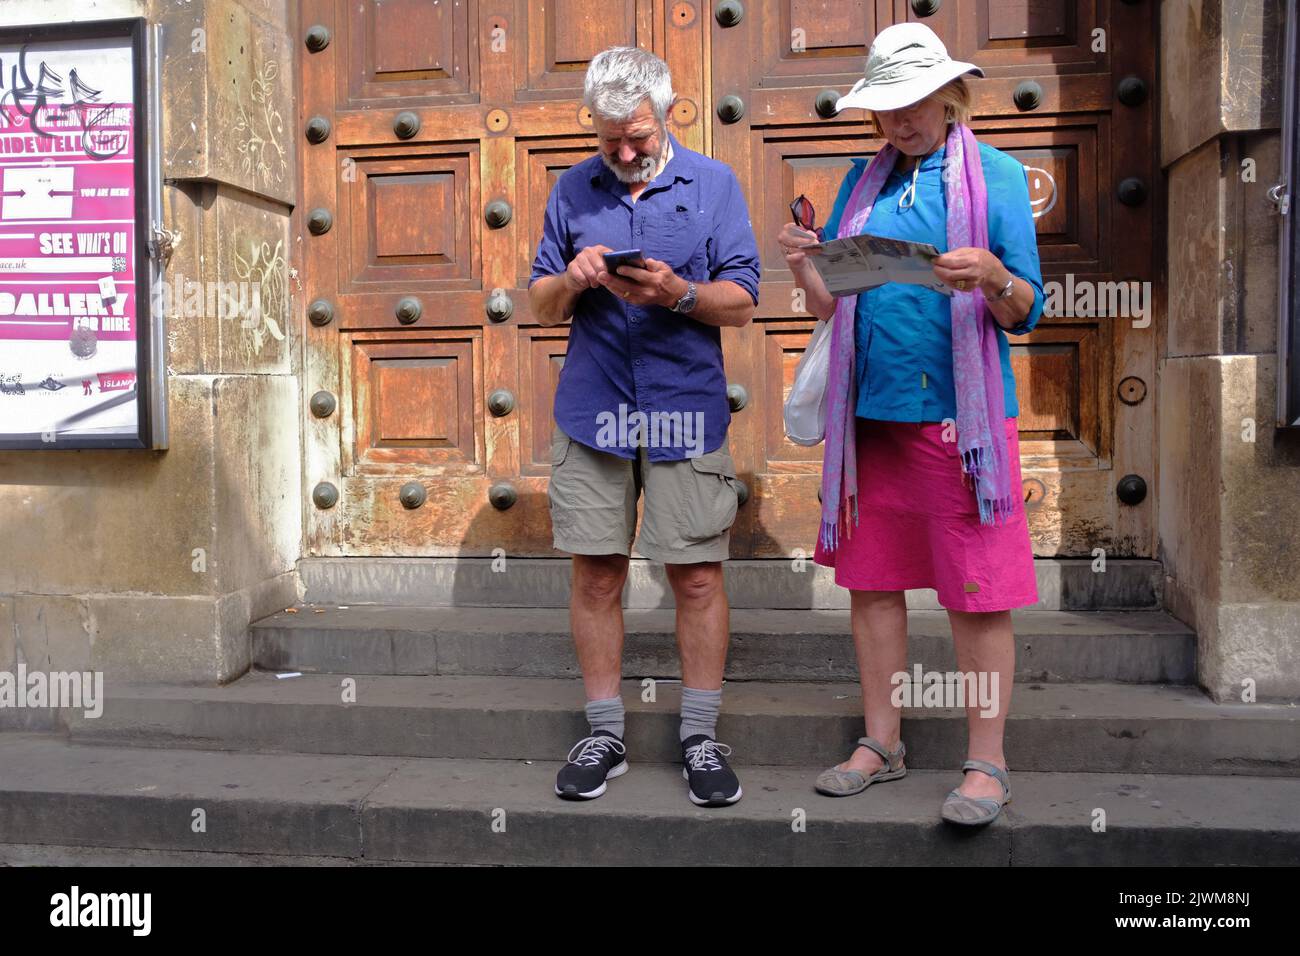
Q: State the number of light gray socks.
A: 2